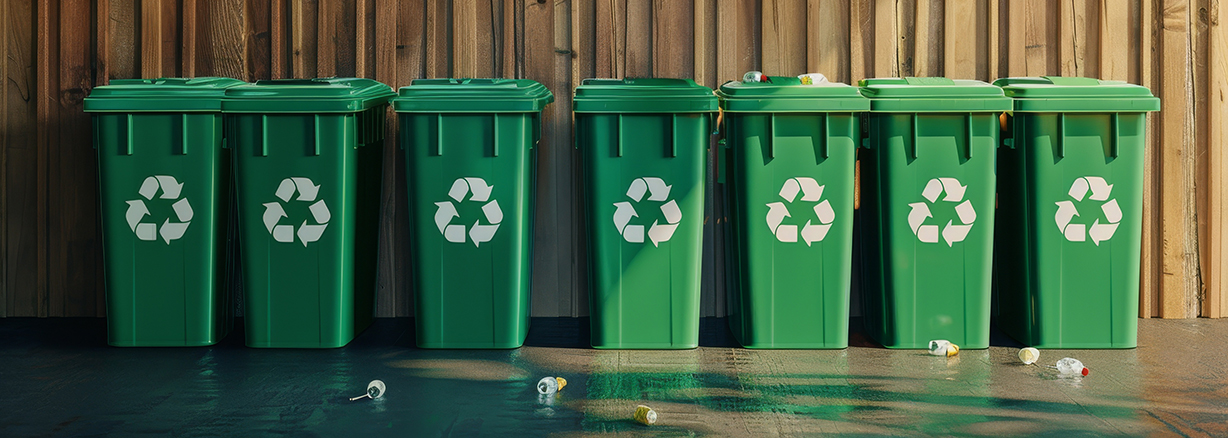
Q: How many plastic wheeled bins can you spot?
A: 7